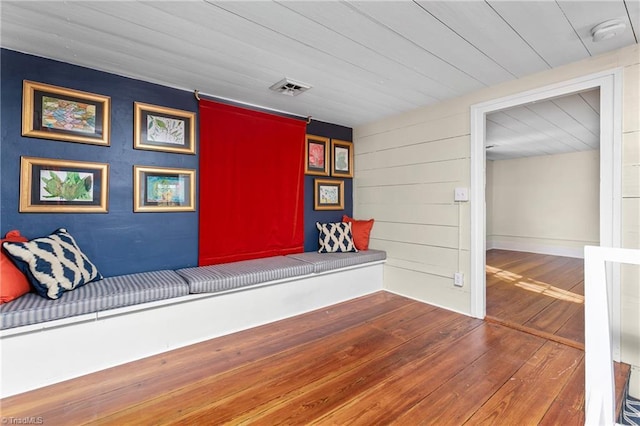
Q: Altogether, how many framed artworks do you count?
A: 7